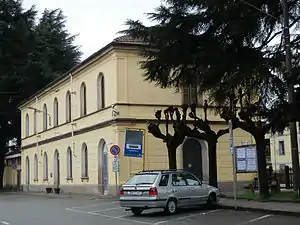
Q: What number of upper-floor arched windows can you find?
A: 7